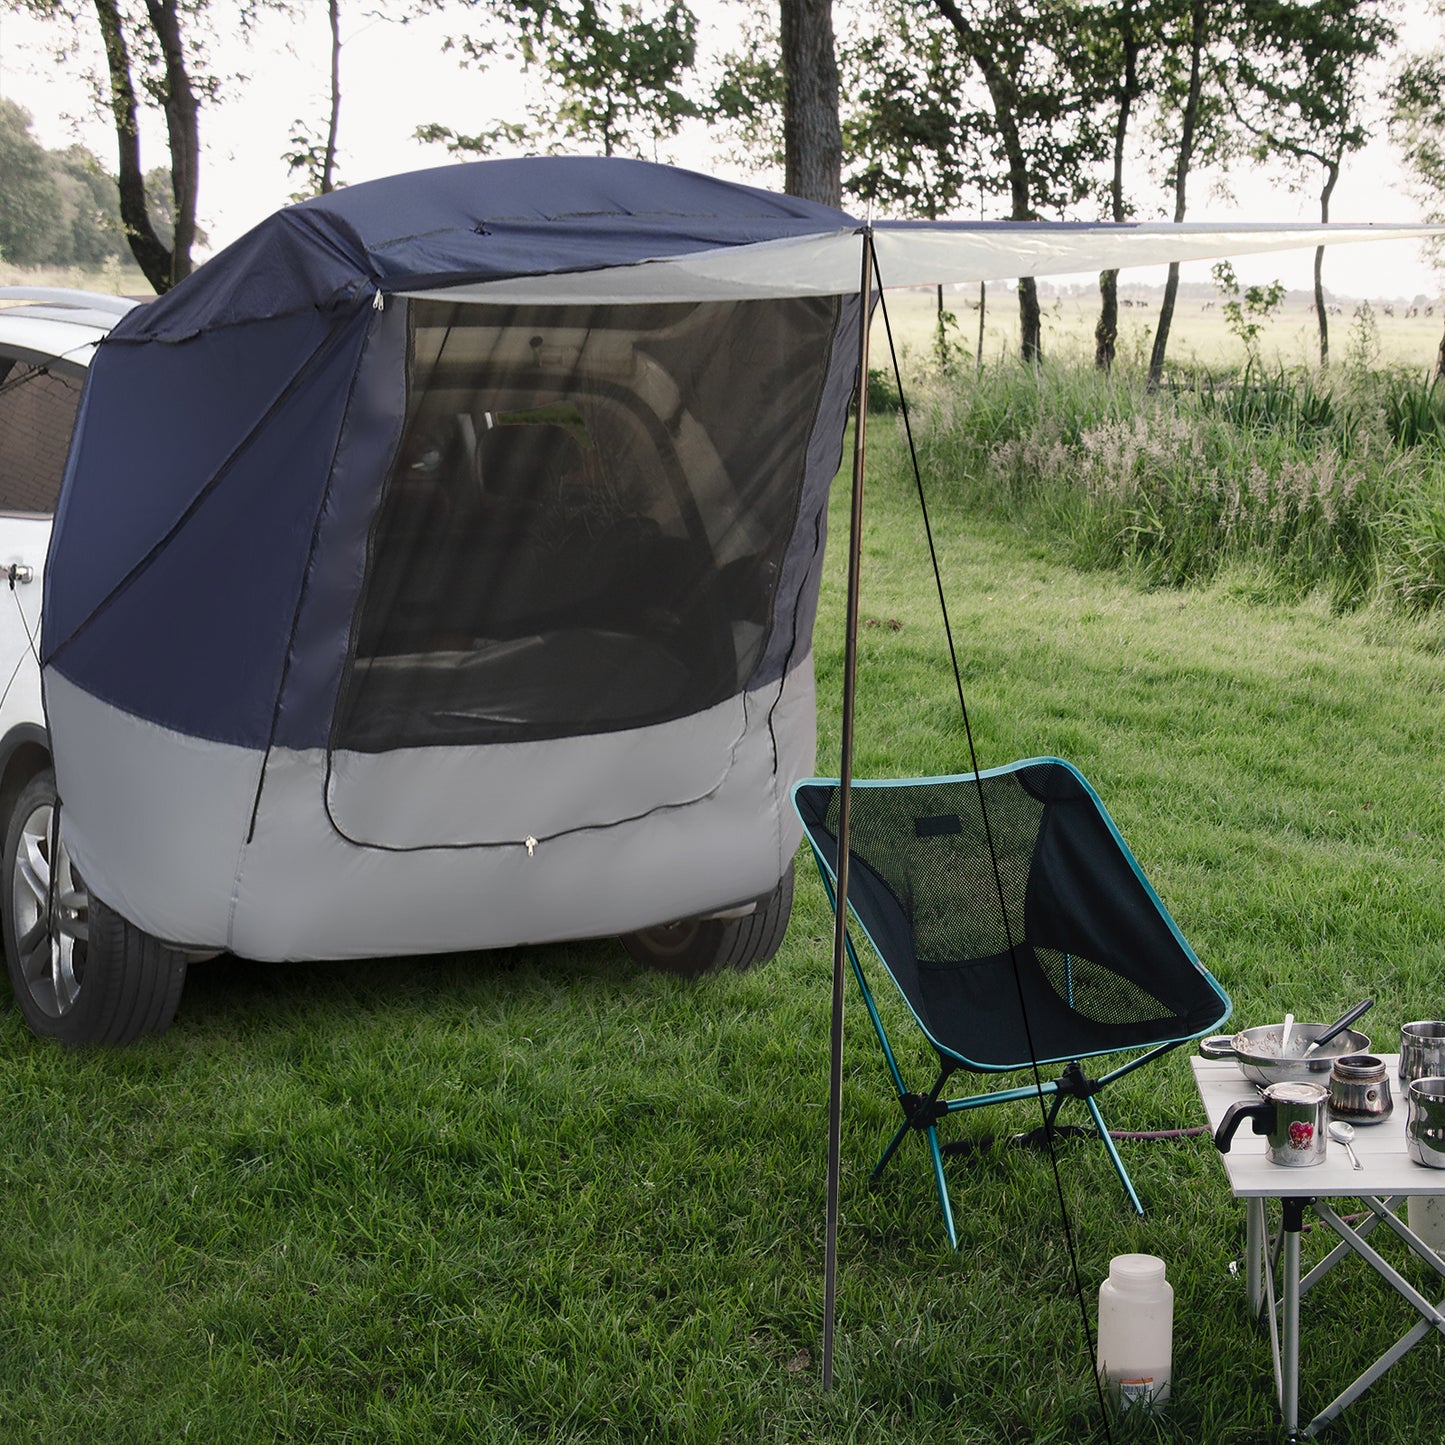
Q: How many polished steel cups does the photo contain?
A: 2